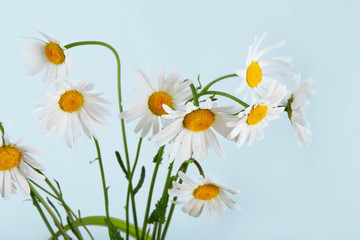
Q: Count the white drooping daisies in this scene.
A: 9